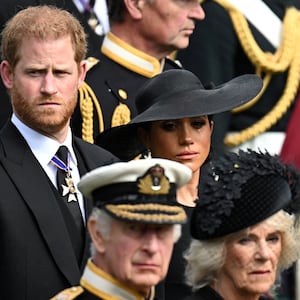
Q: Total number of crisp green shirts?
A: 0